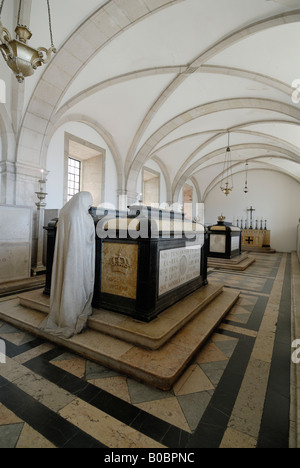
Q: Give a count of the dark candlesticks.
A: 6